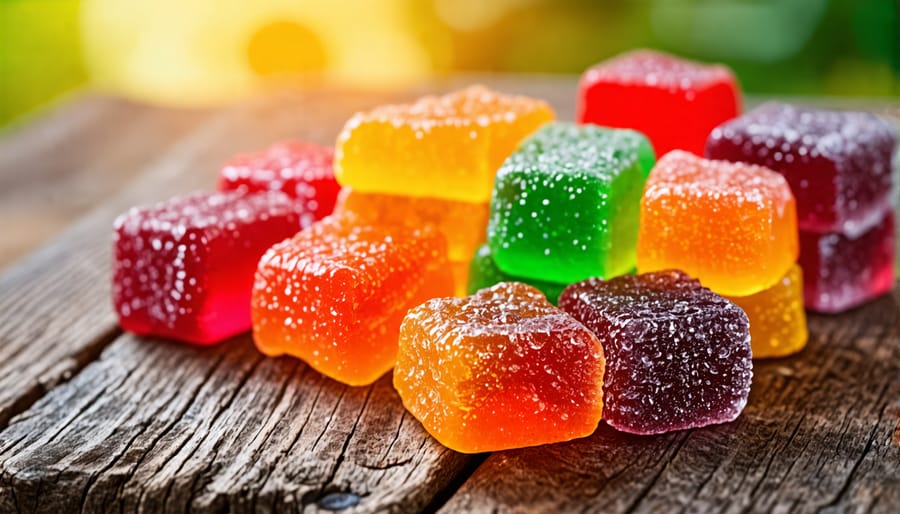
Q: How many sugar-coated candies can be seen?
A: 14